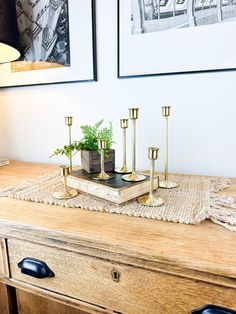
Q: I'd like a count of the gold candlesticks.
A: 7